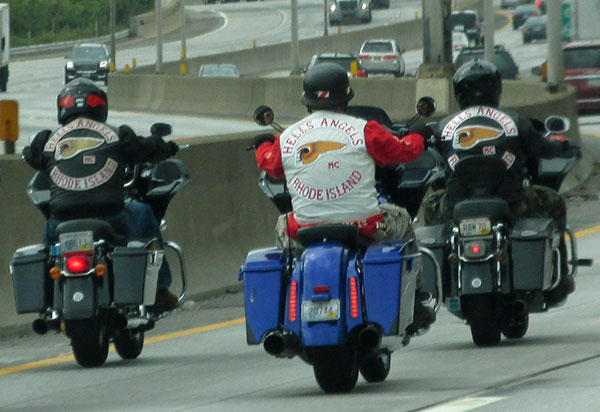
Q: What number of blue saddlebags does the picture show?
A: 2